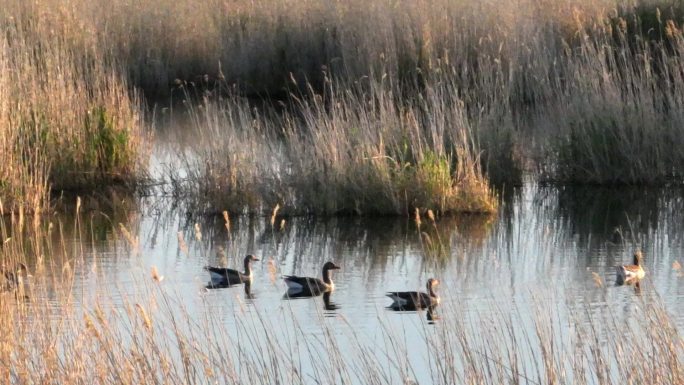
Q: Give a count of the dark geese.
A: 3